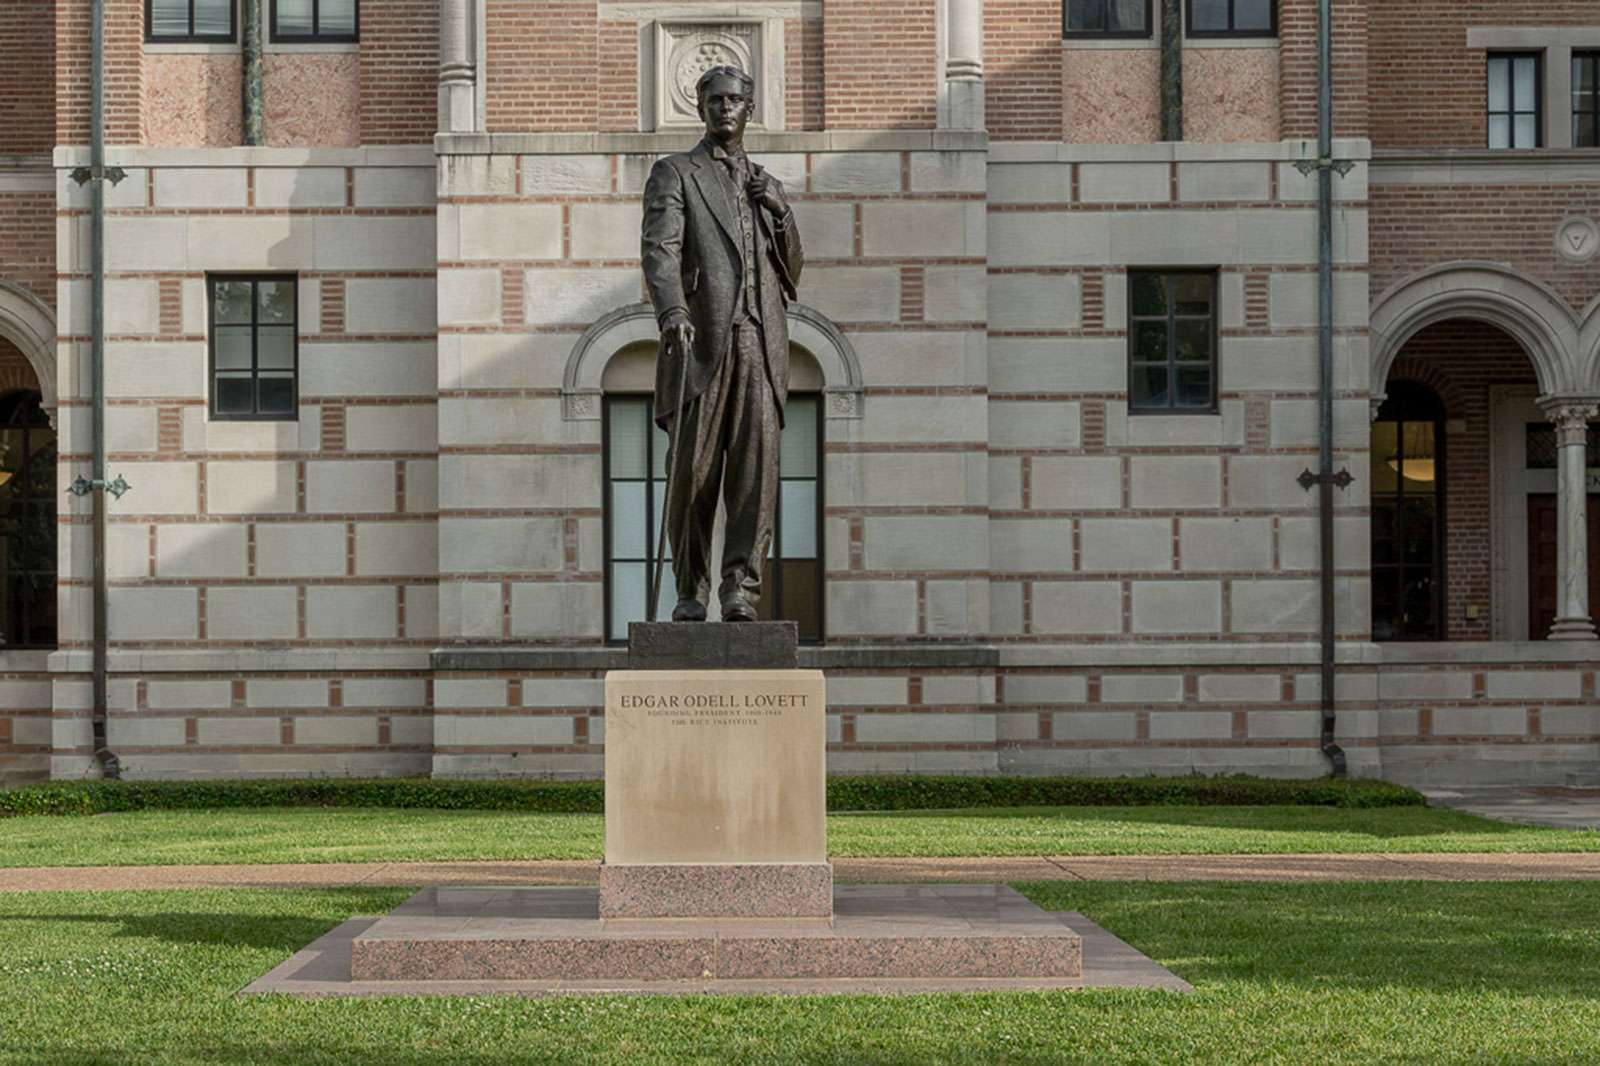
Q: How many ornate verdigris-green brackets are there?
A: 4